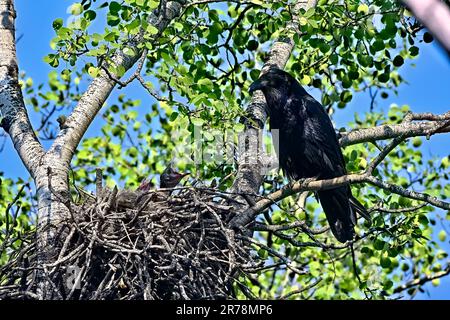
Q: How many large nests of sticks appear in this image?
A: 1